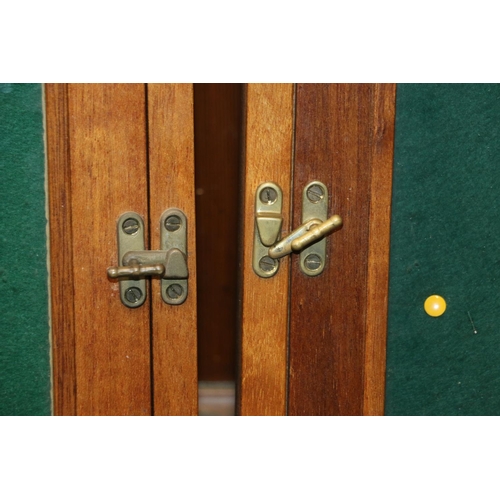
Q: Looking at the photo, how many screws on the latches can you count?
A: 8